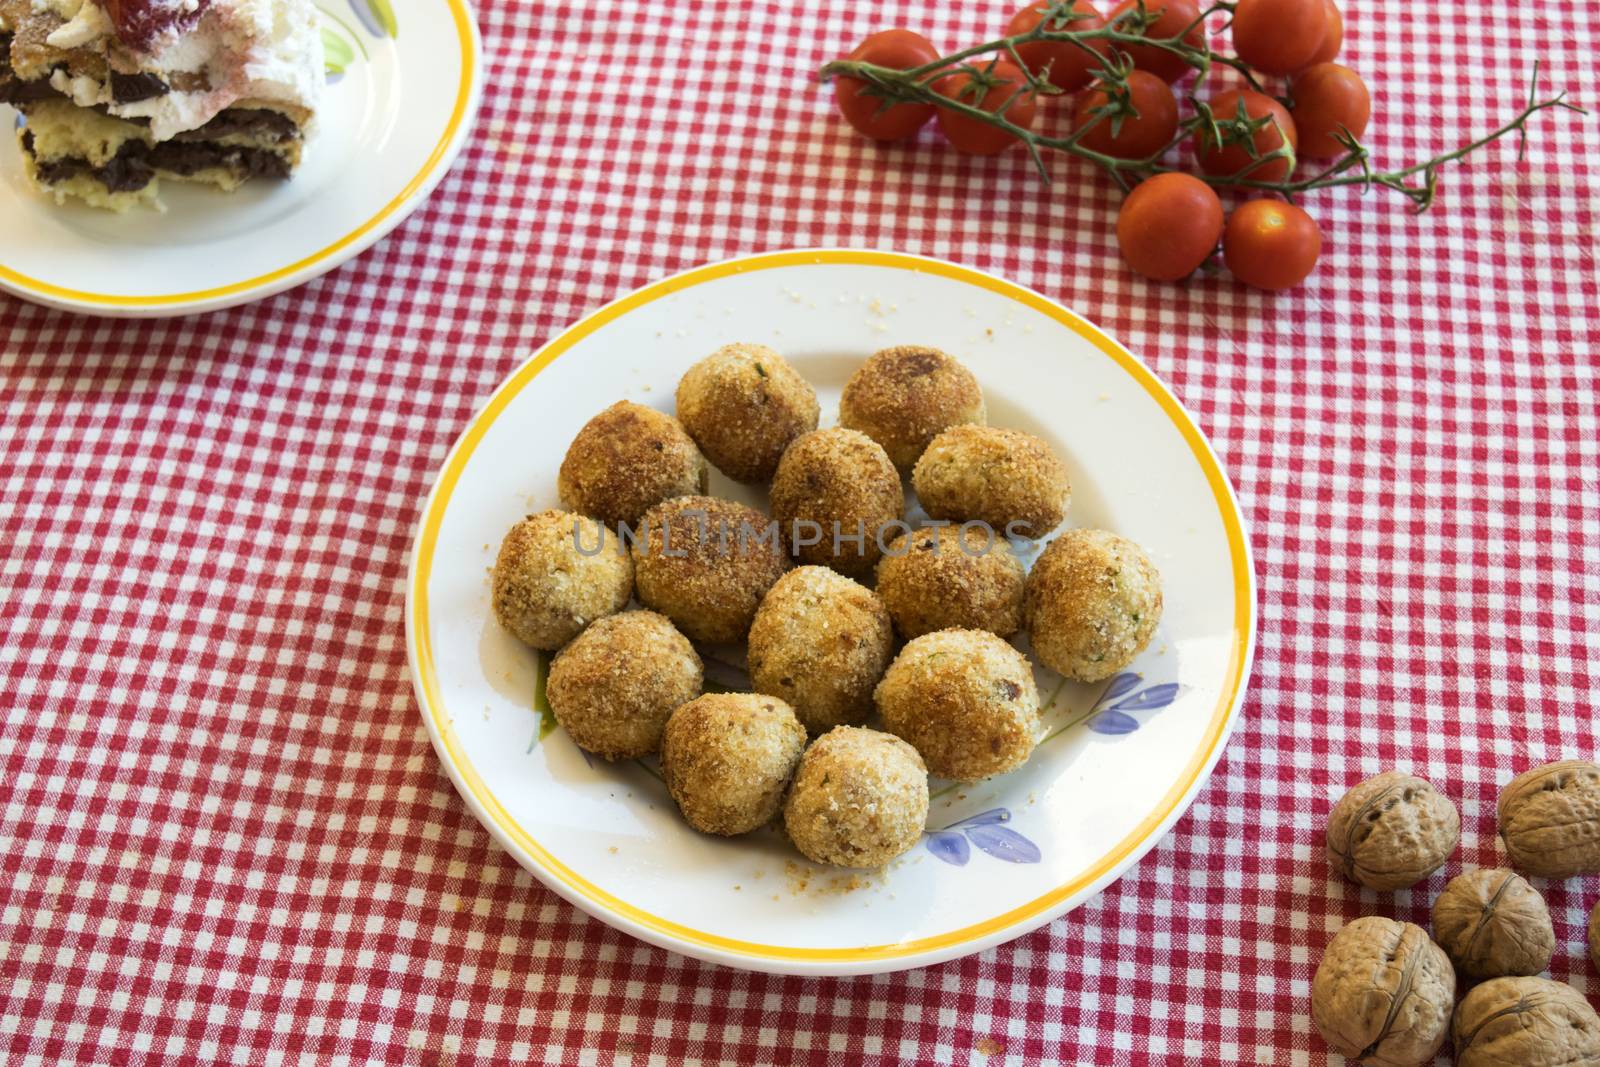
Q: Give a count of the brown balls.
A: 14